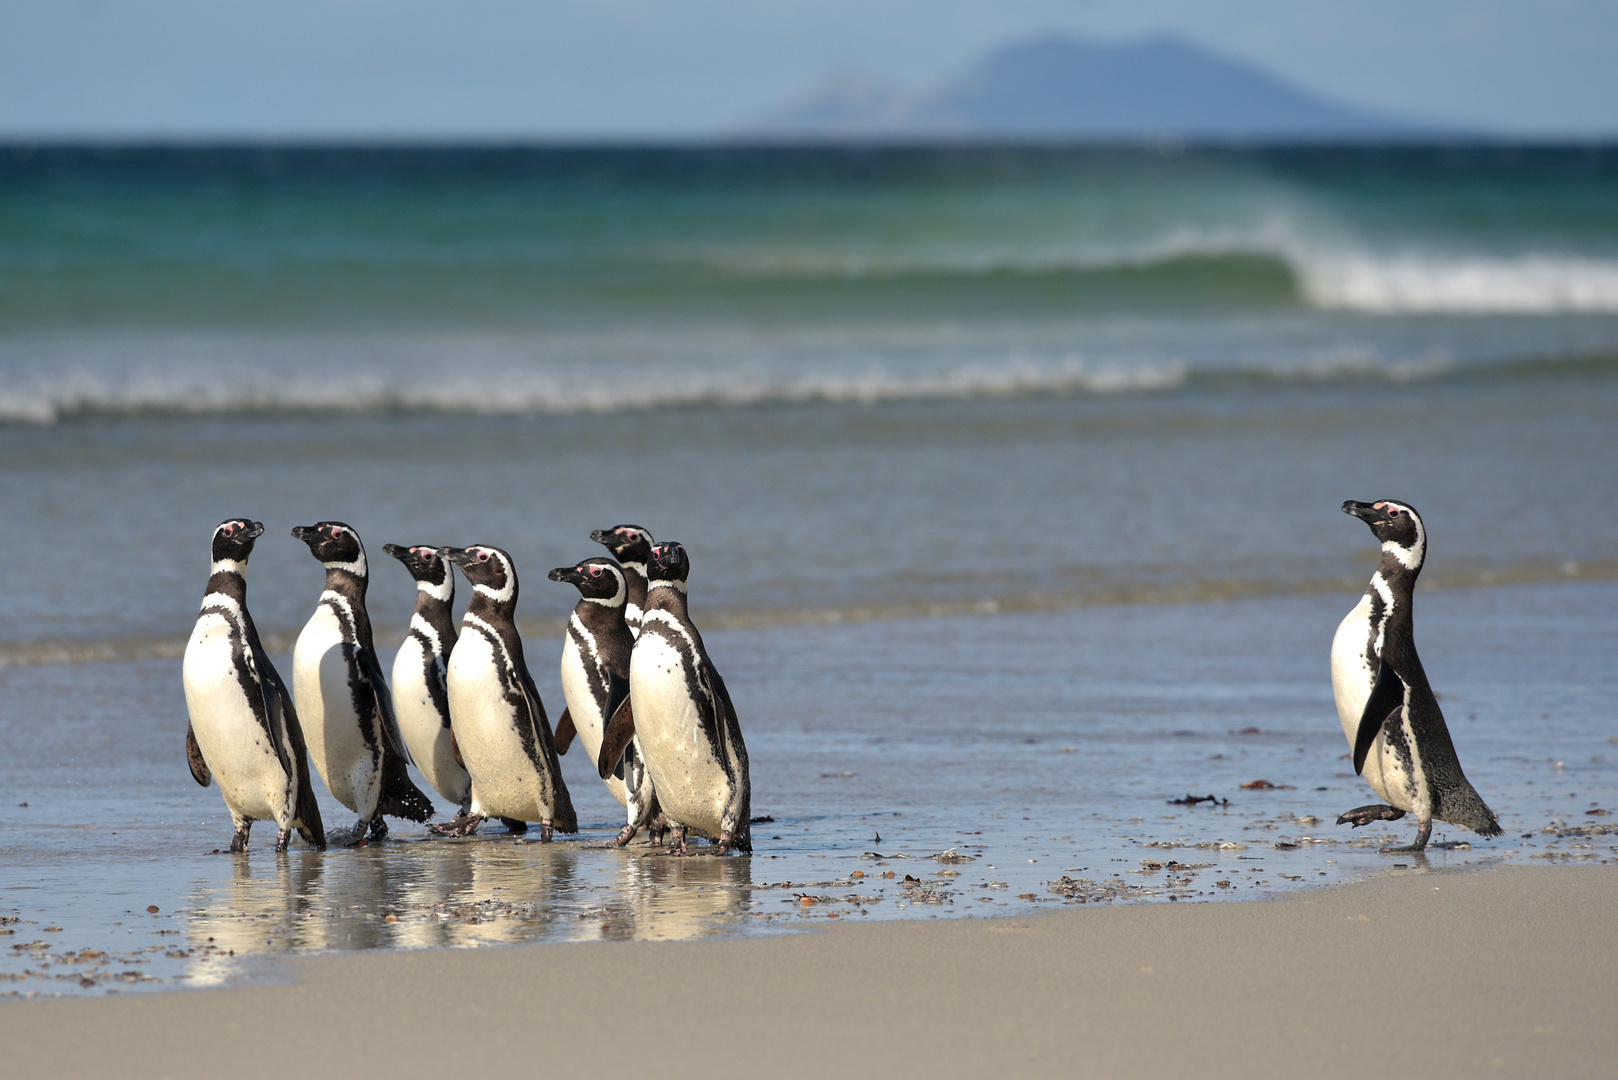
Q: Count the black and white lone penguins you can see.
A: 1